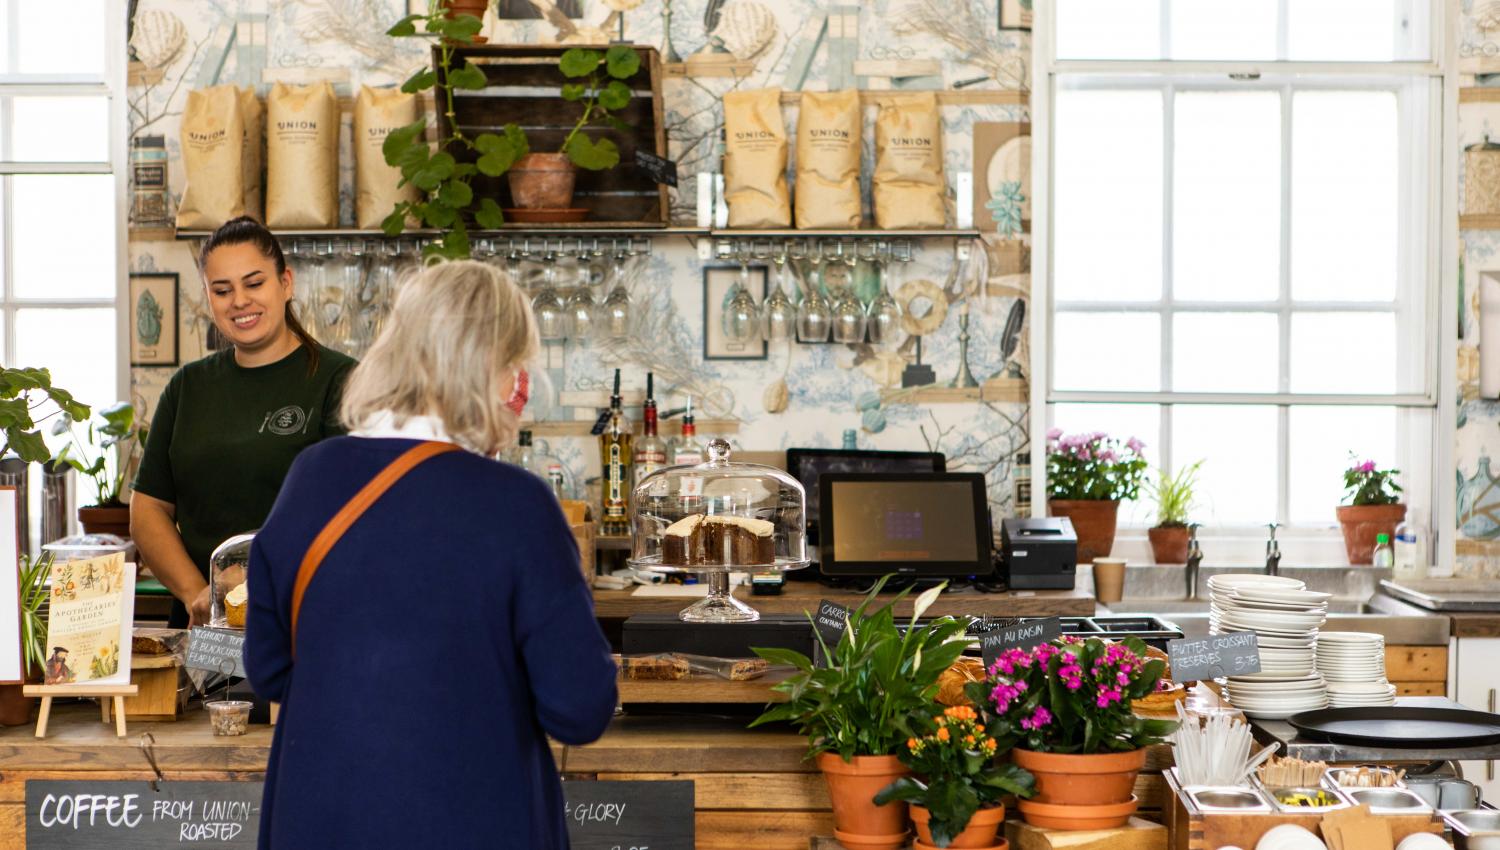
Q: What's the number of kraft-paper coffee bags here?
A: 7